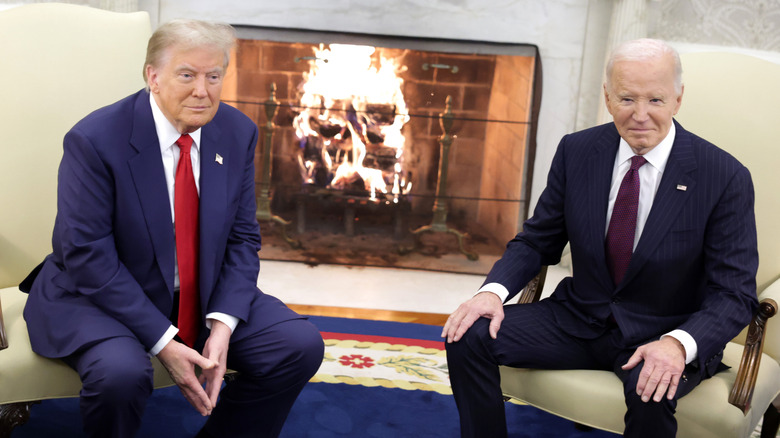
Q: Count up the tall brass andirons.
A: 2